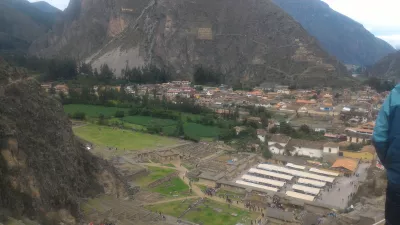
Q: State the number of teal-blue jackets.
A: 1